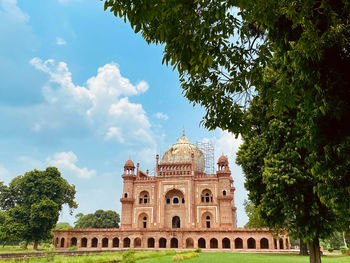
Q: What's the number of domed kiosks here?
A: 2